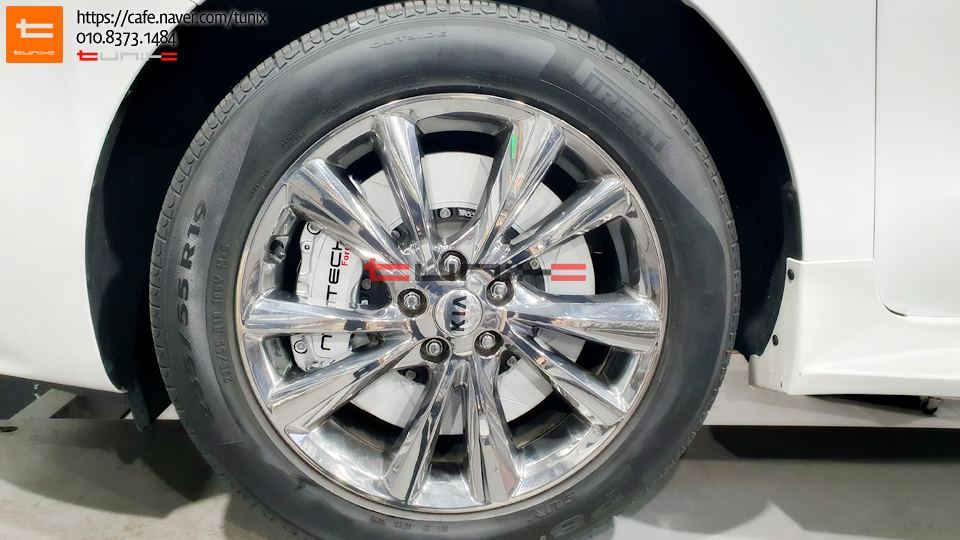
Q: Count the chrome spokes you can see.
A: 10